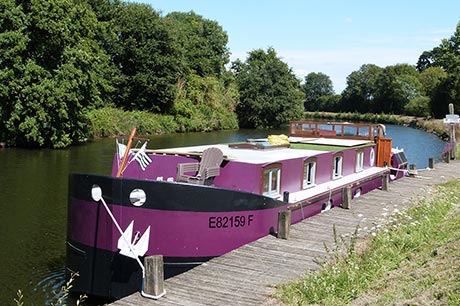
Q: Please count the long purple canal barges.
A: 1